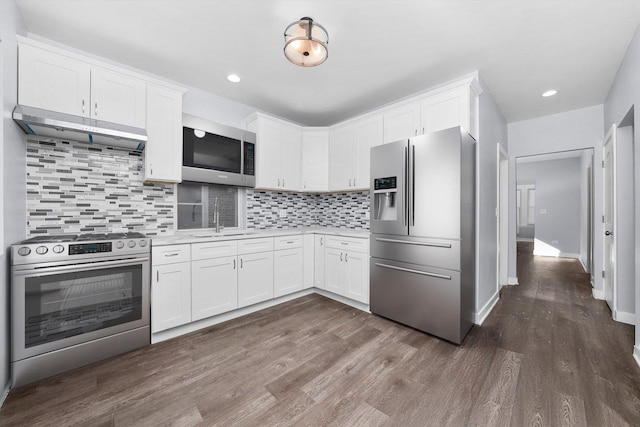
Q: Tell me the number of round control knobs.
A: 6